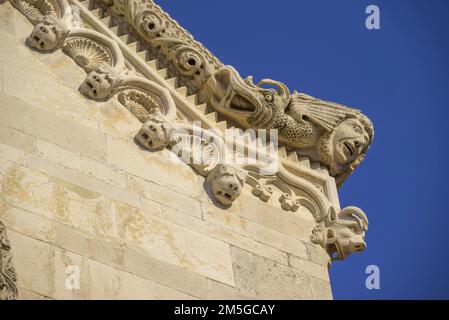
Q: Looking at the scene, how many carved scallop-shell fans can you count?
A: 4